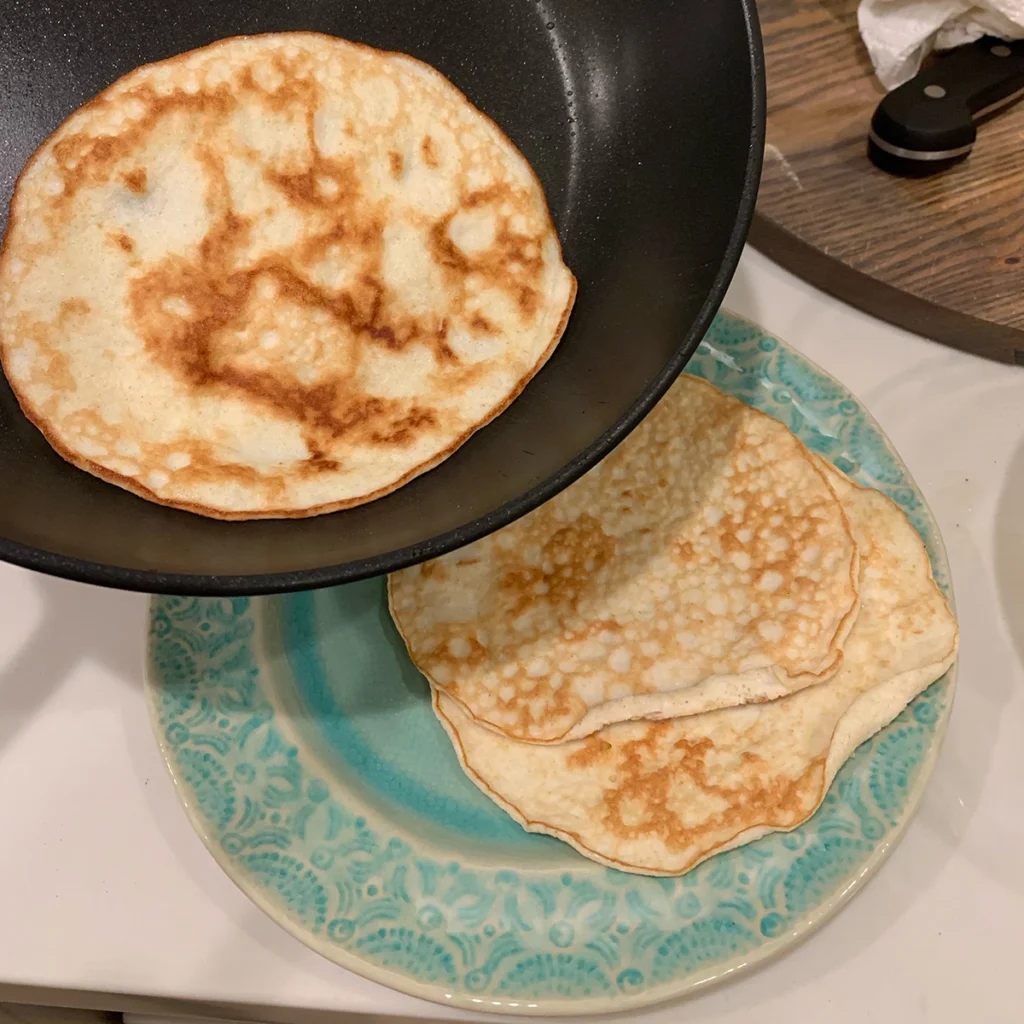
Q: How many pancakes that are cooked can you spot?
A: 3